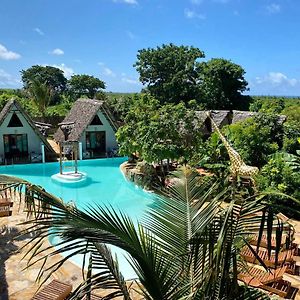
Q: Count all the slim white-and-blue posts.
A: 2